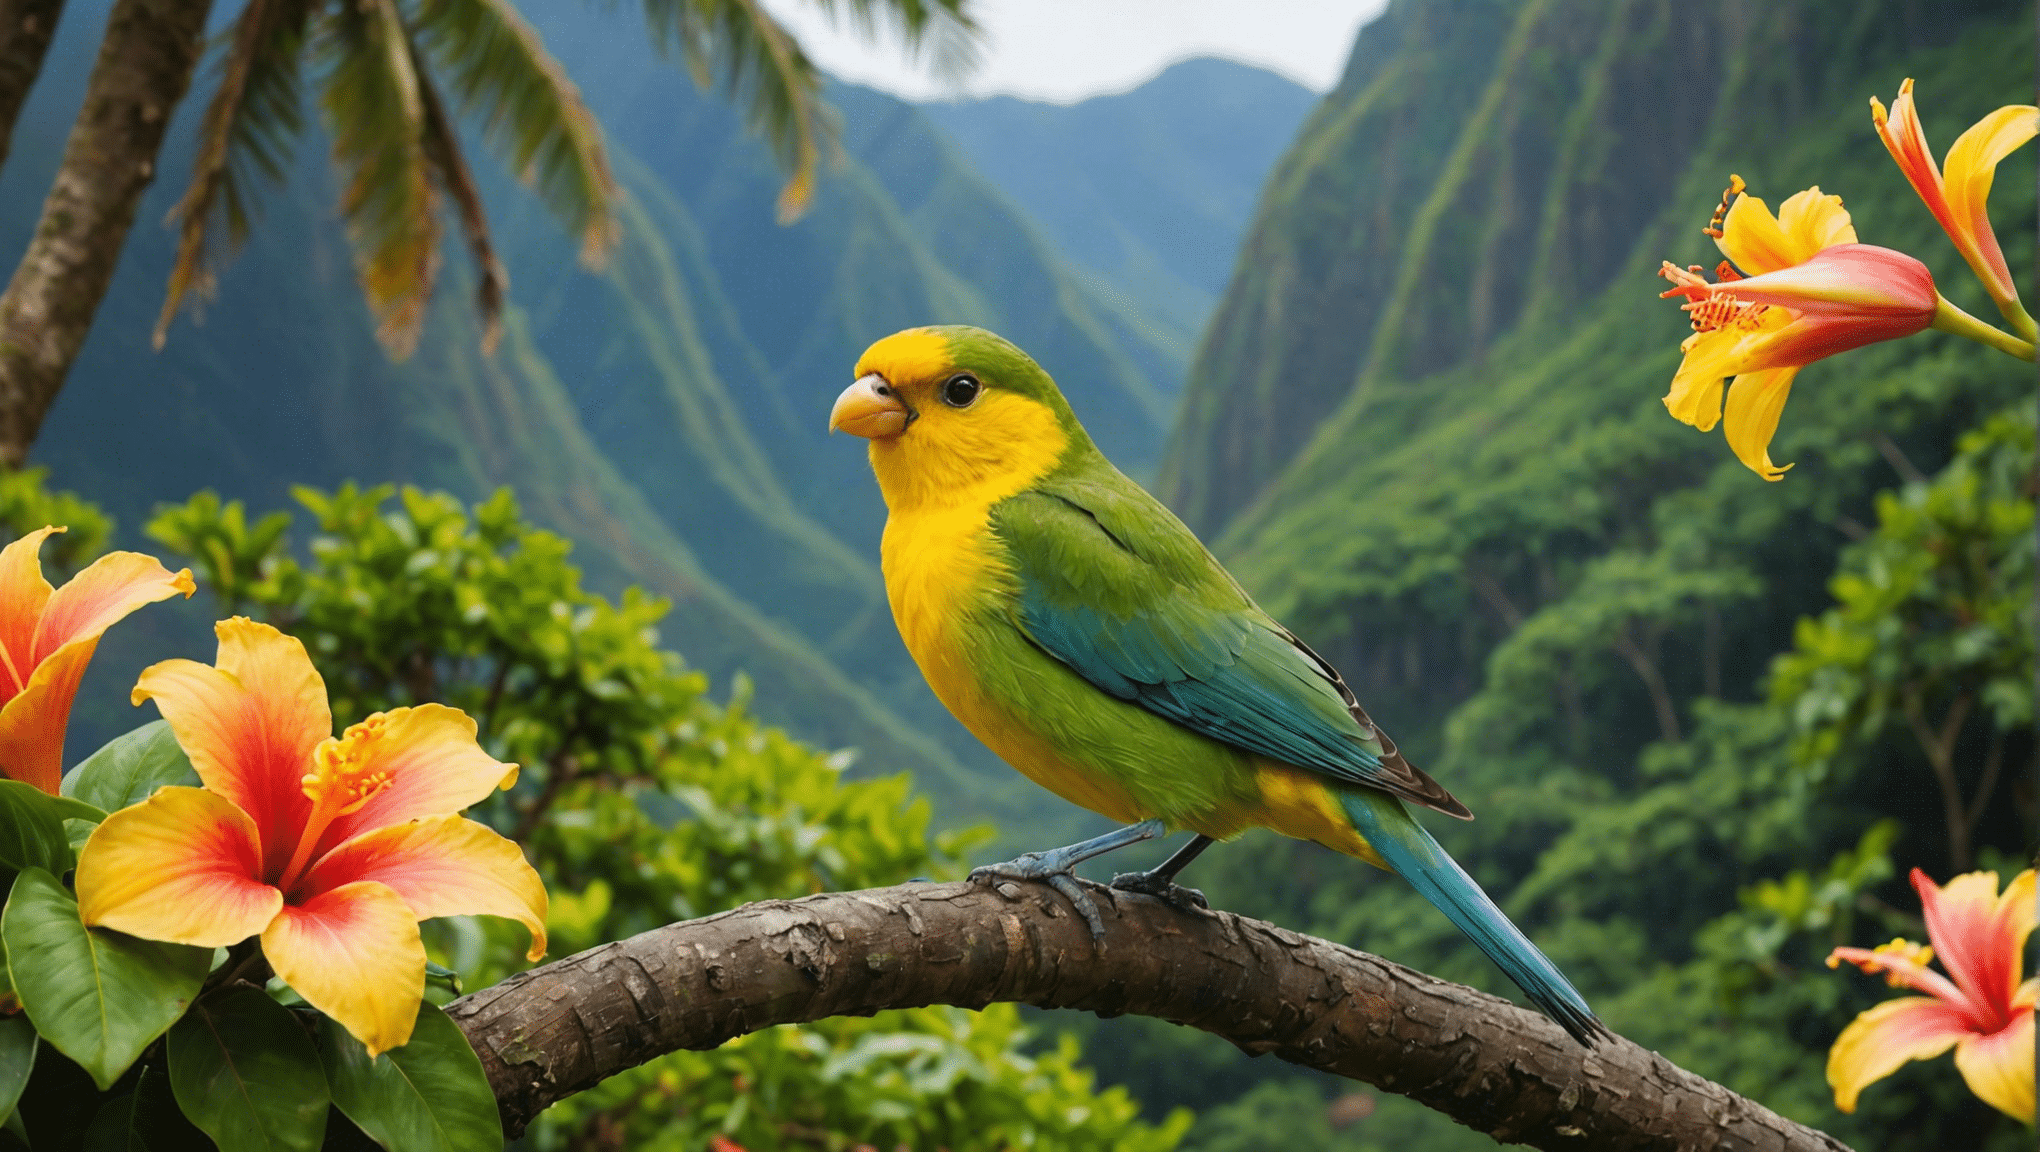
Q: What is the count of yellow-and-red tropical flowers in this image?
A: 5